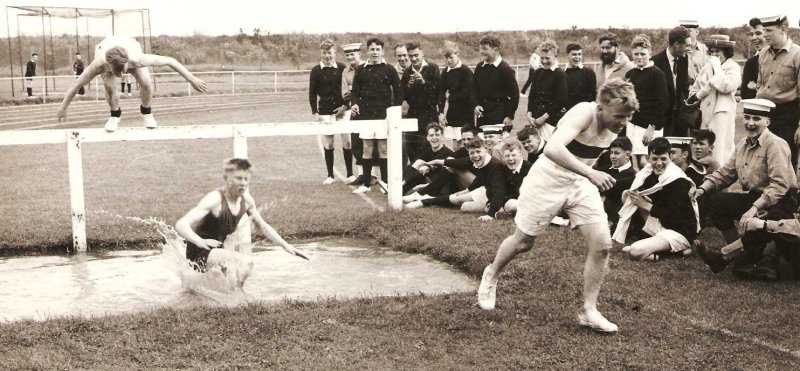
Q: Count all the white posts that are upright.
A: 3